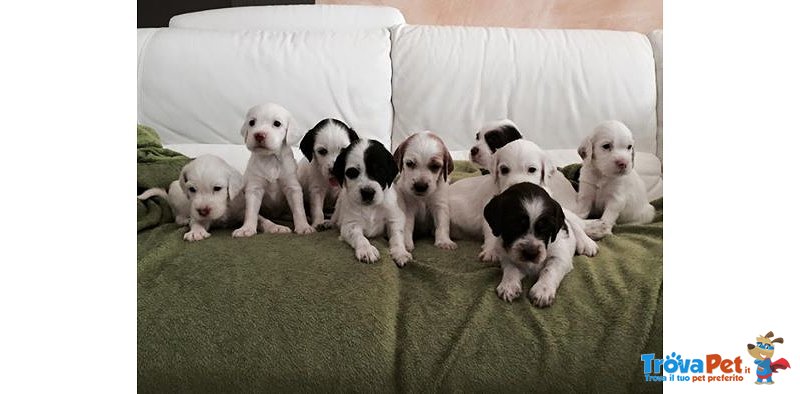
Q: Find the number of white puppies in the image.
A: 4